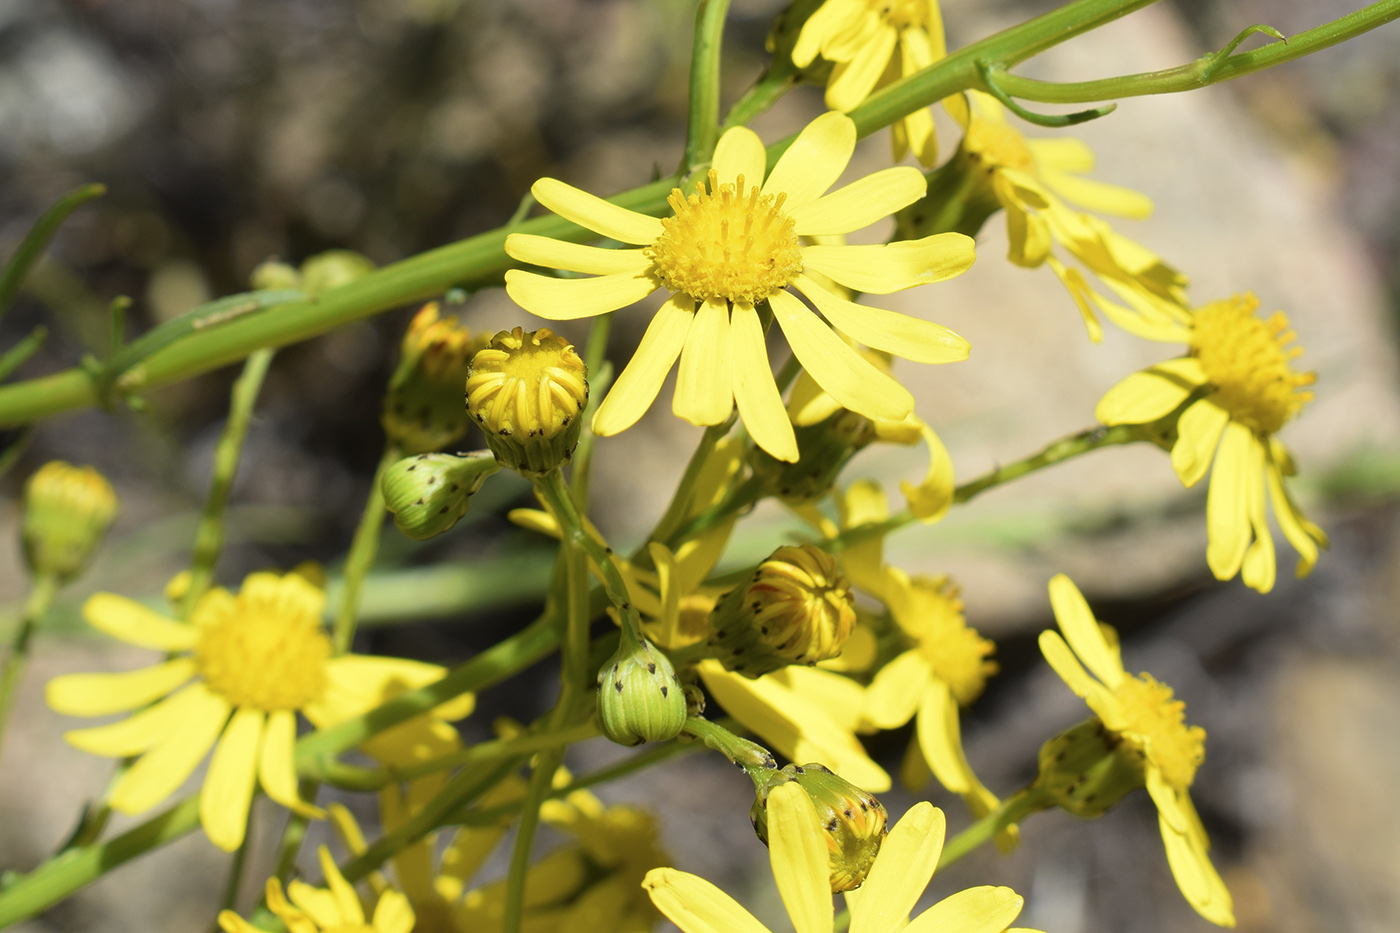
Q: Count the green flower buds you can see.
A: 2